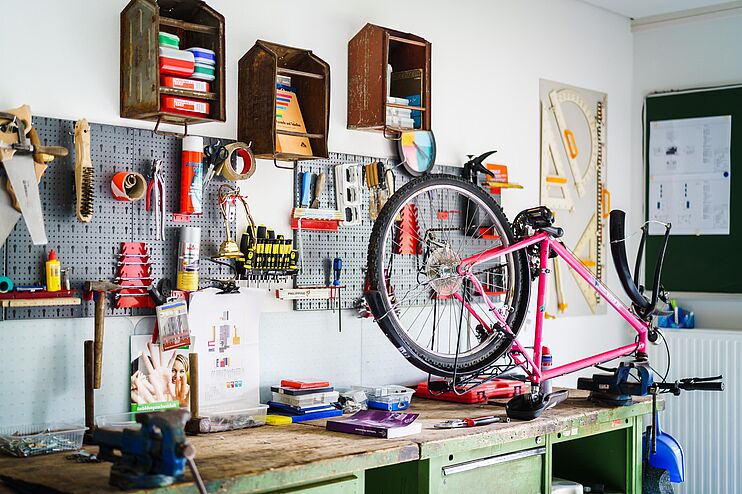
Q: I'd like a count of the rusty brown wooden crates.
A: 3